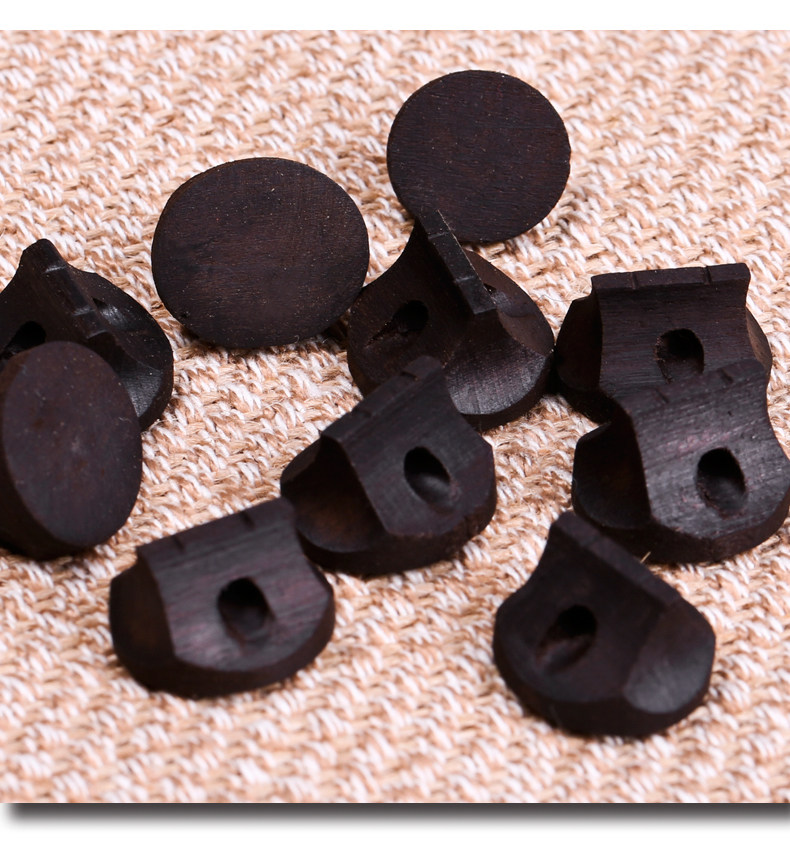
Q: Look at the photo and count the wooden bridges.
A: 10